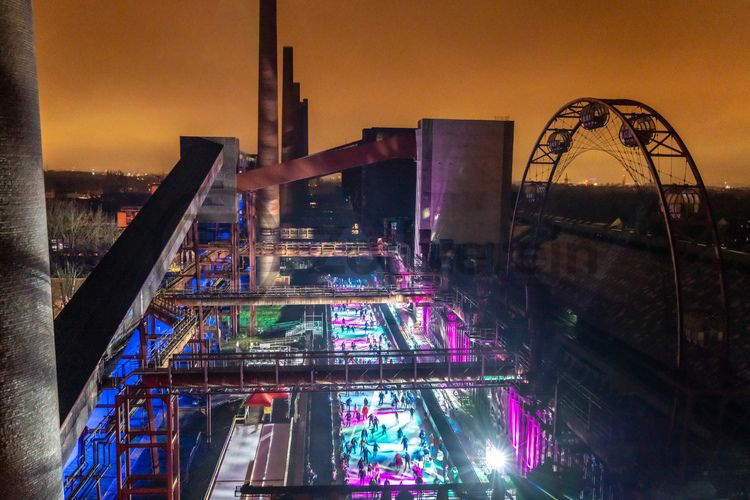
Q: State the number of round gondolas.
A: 5